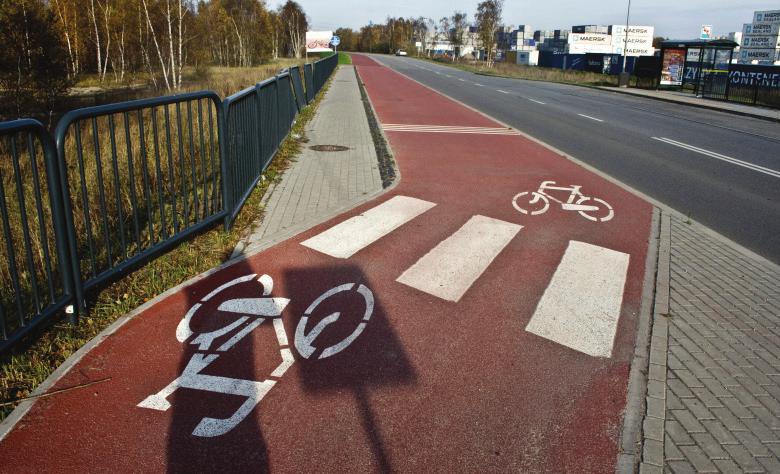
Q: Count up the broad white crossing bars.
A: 3